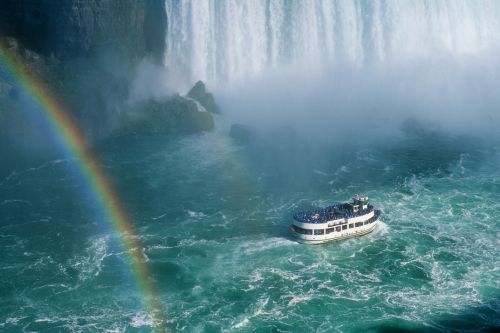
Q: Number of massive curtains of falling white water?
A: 1